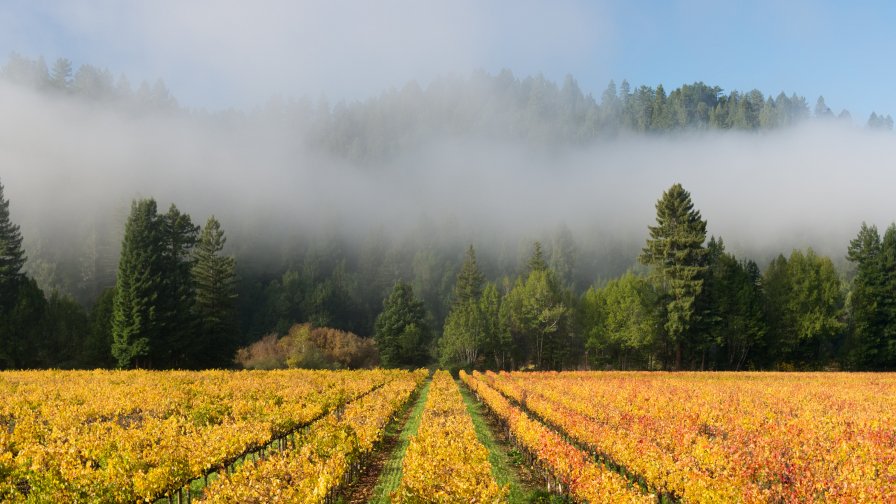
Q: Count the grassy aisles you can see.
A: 2